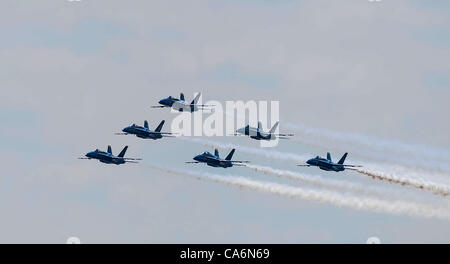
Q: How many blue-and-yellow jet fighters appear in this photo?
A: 6